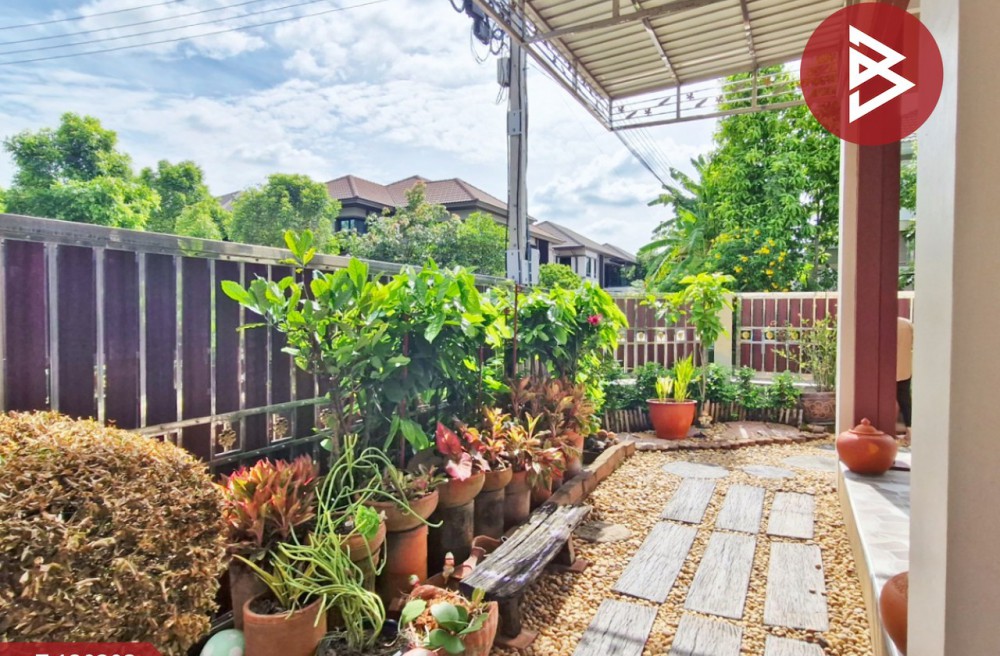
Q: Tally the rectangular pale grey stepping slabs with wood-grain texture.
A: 9